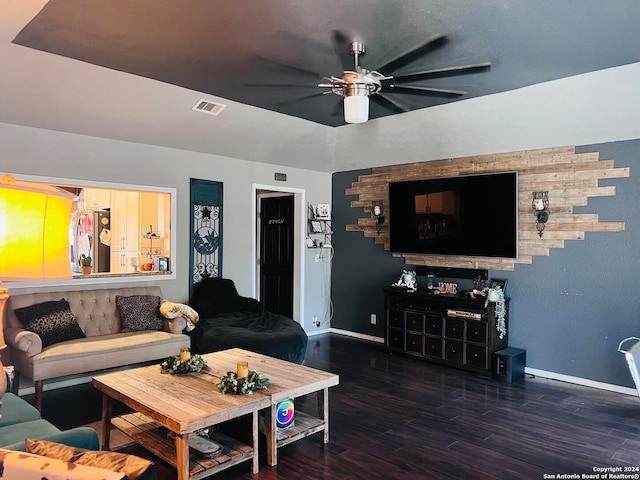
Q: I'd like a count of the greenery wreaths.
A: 2